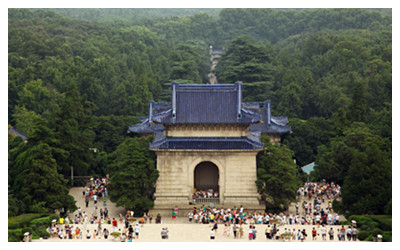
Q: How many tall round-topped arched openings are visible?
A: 1